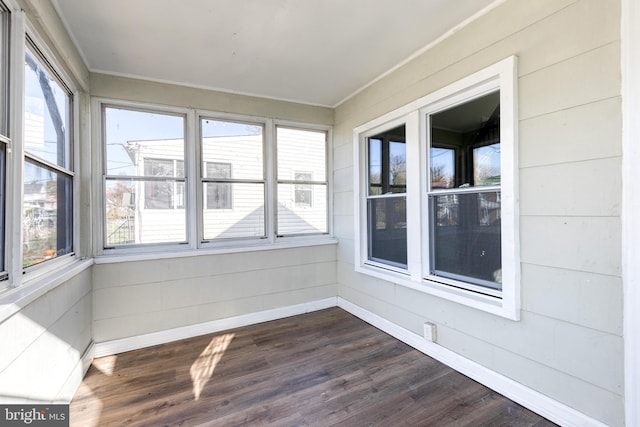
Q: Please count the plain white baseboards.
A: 3